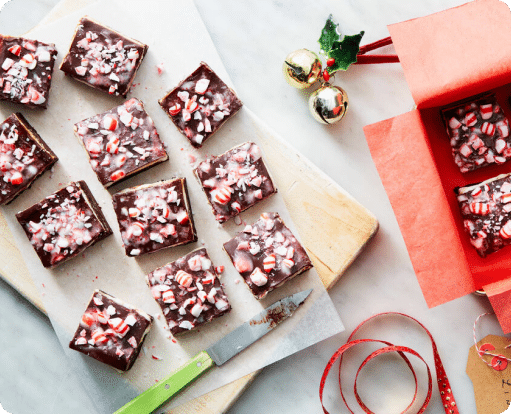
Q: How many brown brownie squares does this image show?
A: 13